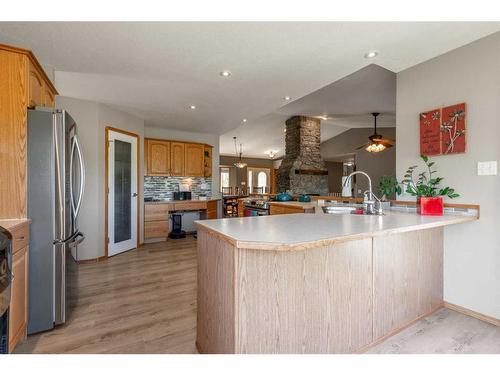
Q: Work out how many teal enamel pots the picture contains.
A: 2